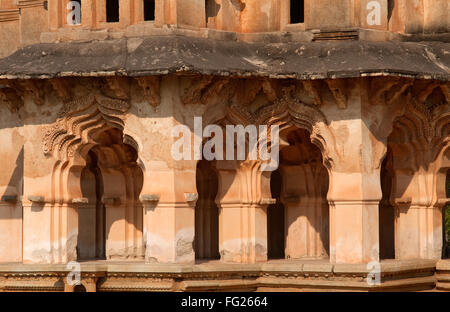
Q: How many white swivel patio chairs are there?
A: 0